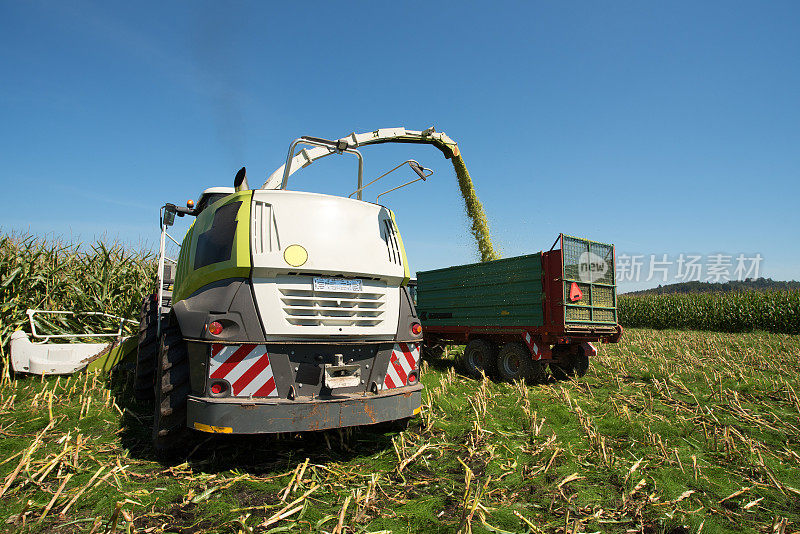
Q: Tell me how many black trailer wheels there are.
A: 3